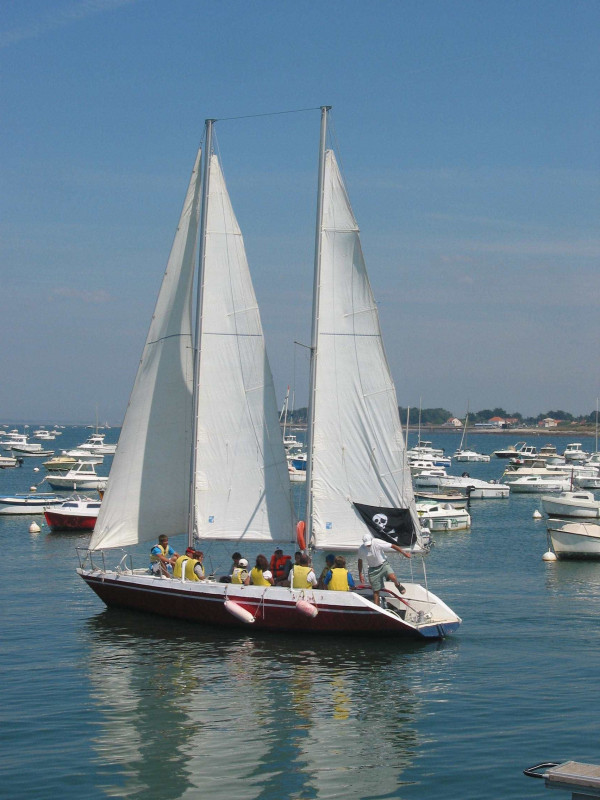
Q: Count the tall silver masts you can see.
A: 2